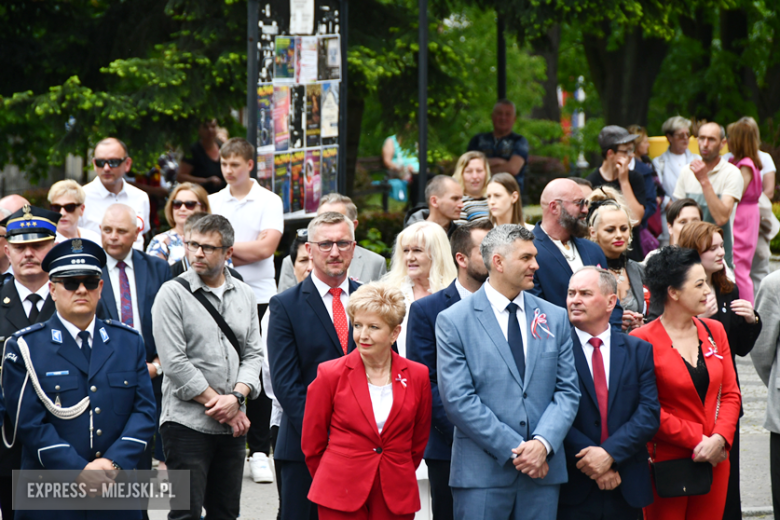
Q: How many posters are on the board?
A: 13